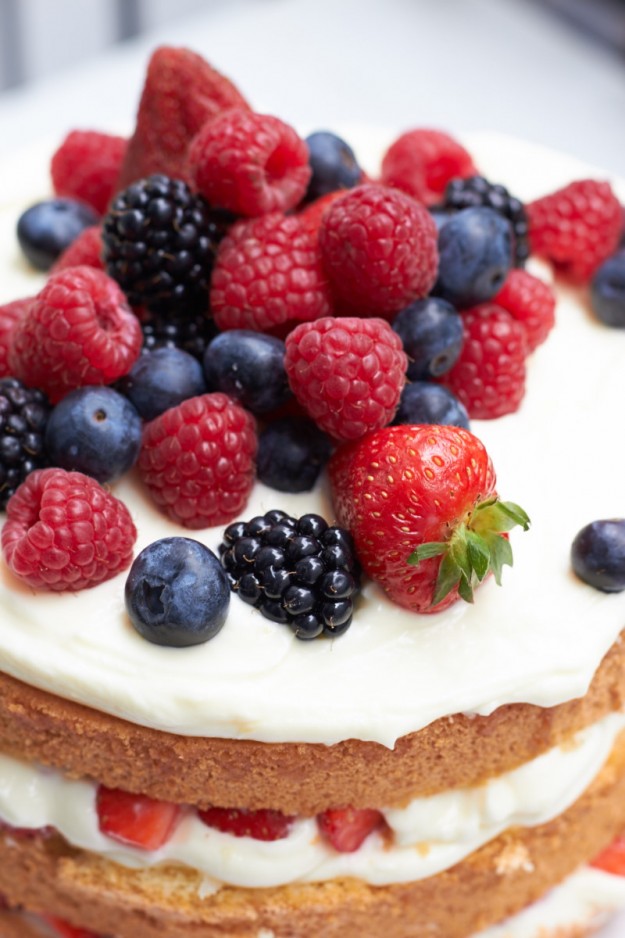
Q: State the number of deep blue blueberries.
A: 12